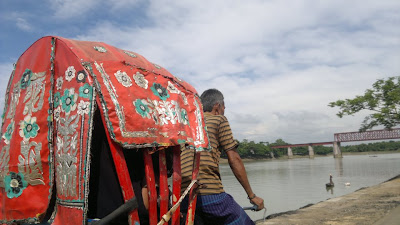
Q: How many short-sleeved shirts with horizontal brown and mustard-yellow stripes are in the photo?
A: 1